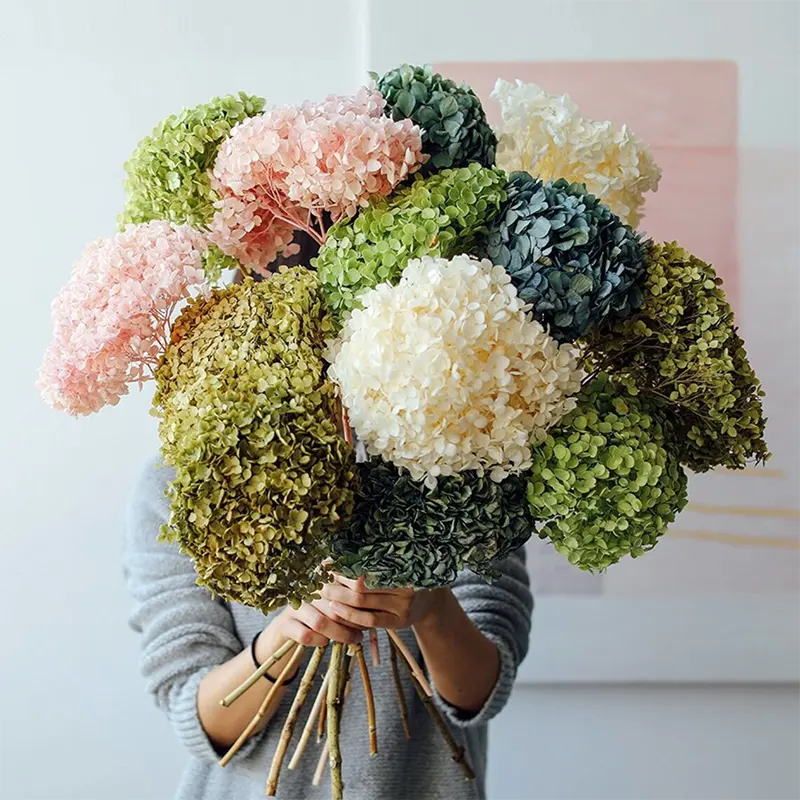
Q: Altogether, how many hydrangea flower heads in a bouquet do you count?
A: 12